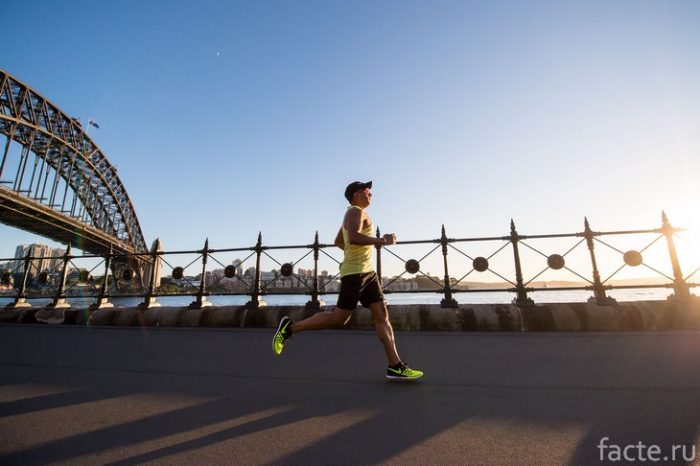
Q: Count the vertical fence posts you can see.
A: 12